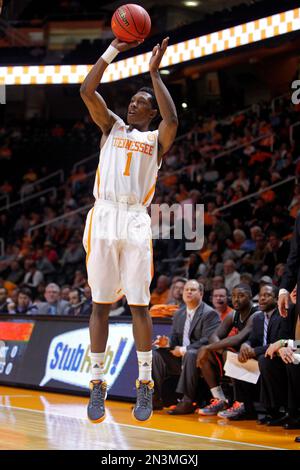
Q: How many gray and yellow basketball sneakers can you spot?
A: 2